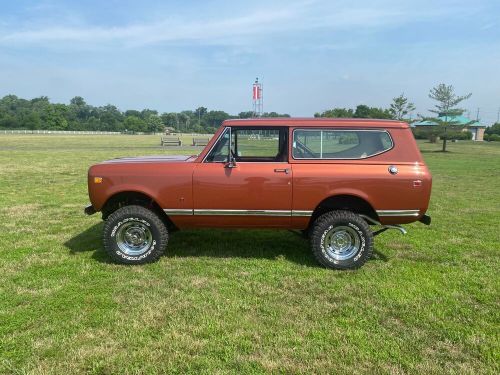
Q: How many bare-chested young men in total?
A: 0